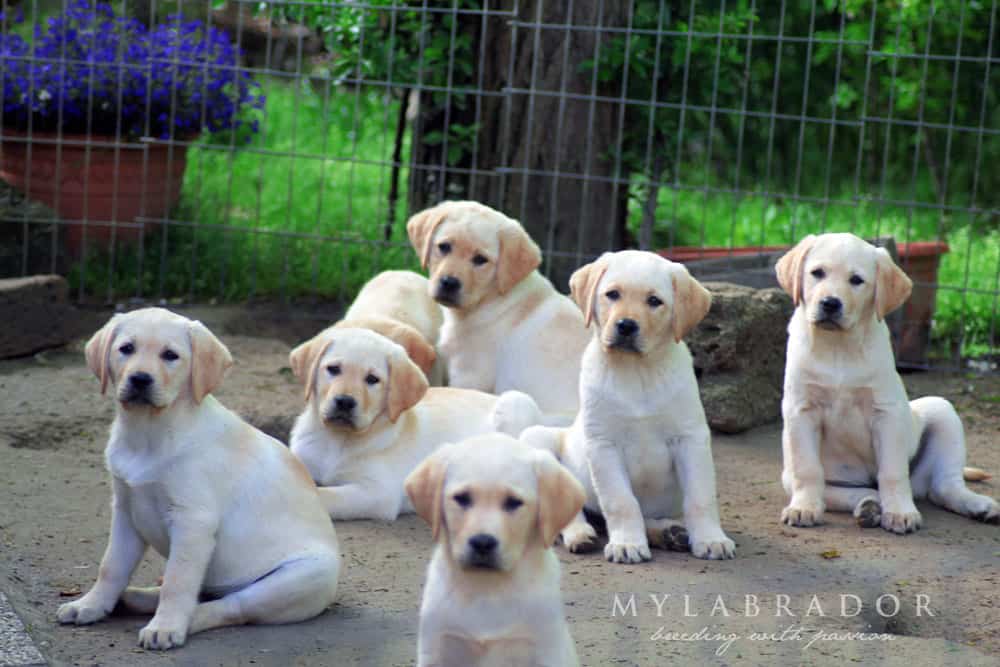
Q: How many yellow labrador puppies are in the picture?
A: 7